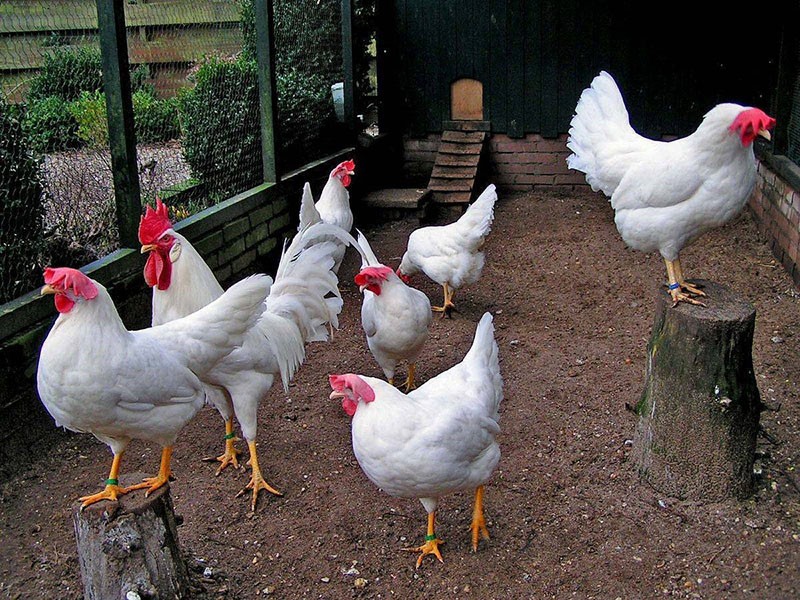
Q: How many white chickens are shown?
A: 7